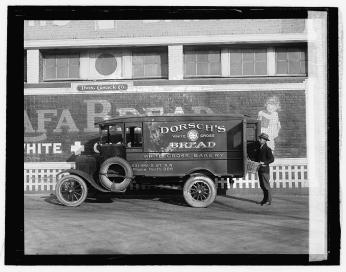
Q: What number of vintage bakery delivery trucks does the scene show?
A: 1